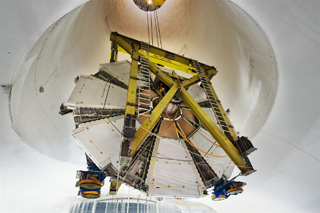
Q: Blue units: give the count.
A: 2